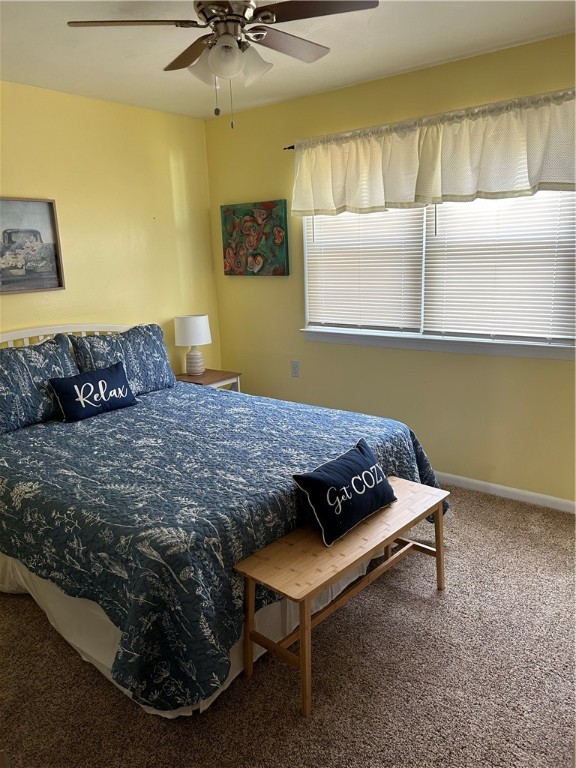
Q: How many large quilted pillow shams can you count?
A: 2